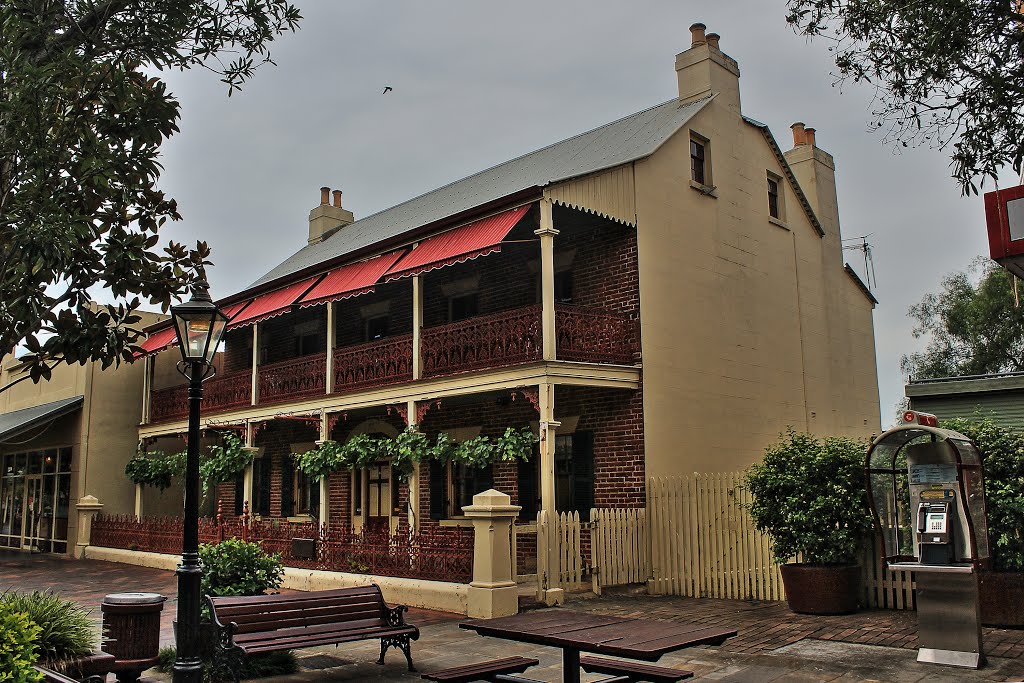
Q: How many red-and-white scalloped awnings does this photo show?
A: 5